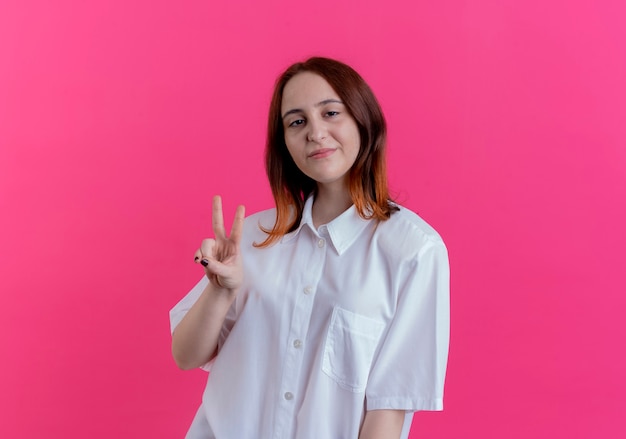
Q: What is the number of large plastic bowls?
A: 0